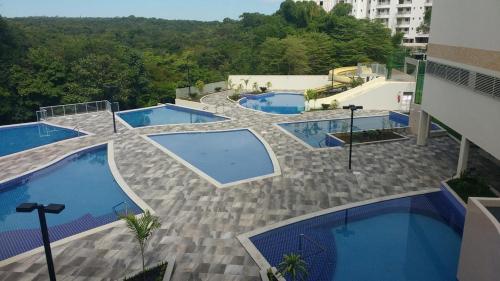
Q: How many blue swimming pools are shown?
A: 7